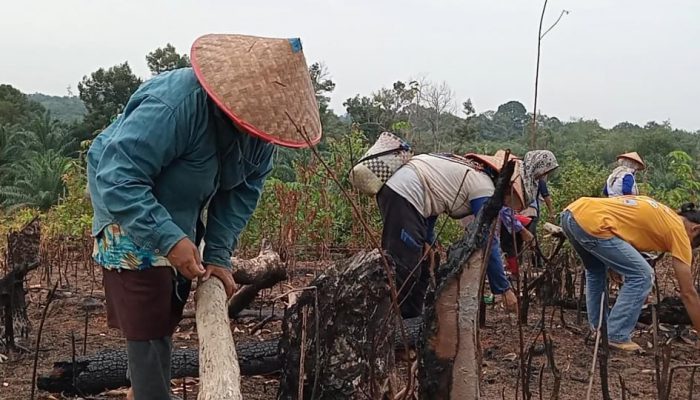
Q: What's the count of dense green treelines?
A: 1